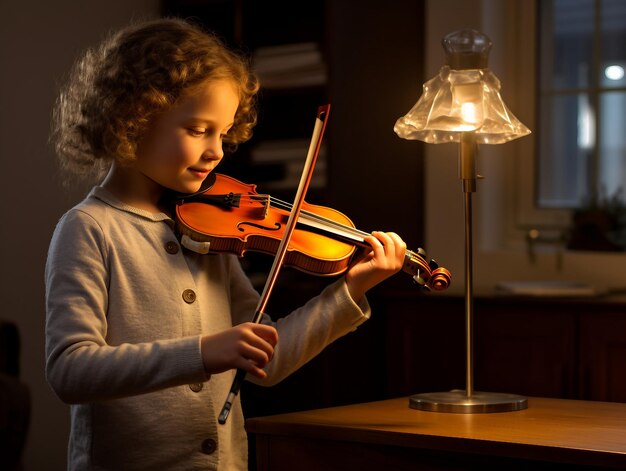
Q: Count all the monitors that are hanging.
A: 0